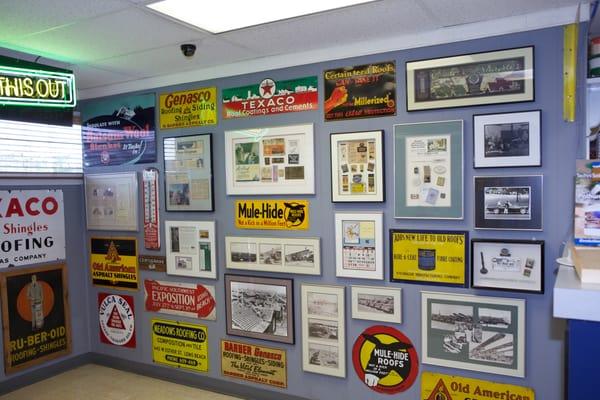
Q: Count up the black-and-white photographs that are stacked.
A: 3